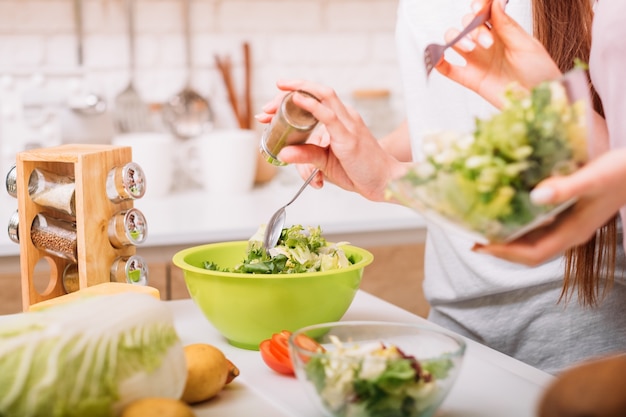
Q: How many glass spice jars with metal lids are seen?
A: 6